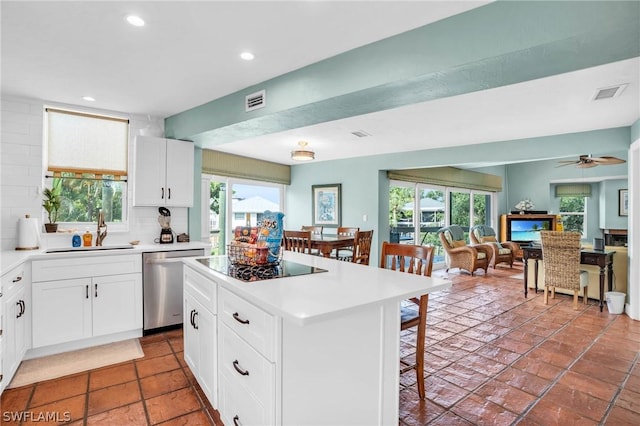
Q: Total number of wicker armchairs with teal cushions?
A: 2